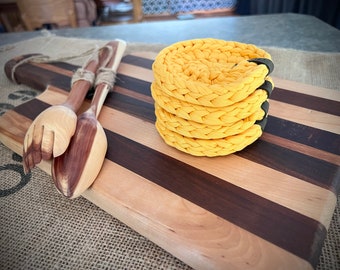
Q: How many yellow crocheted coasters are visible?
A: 4